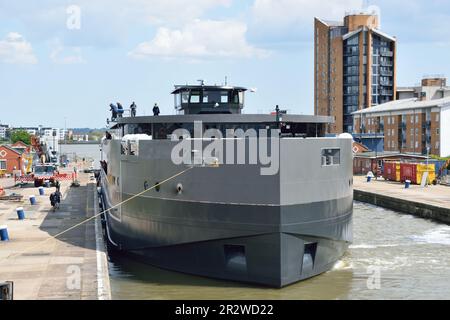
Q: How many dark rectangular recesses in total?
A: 2